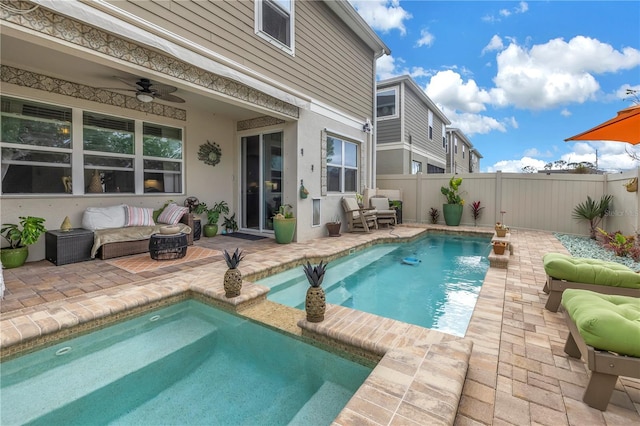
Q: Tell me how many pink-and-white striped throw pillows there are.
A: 2